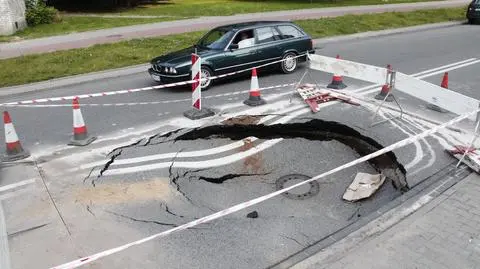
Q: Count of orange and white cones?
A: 6